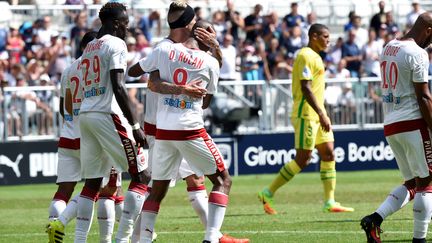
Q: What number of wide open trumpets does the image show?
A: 0